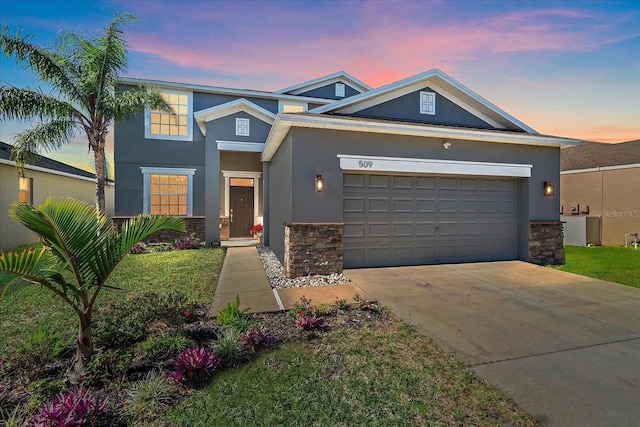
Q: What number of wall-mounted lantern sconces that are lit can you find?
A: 2